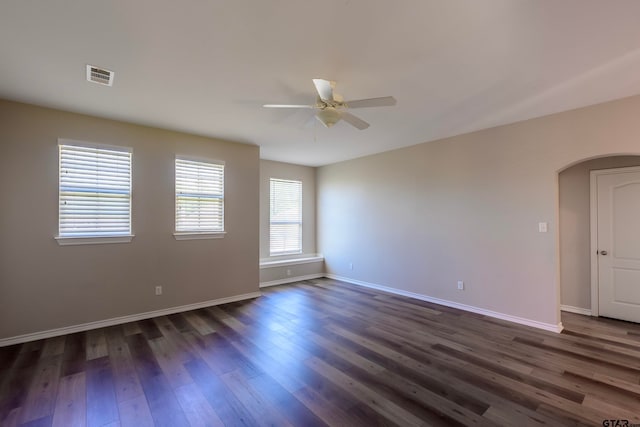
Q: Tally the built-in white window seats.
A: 1